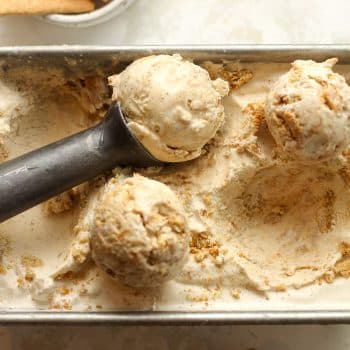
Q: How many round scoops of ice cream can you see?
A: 3